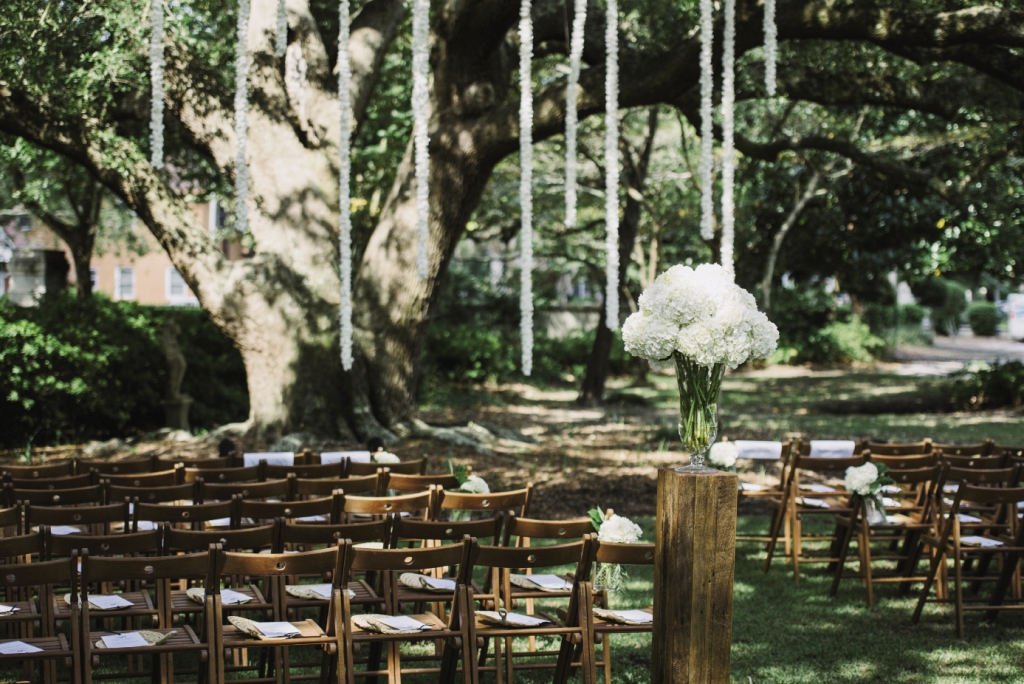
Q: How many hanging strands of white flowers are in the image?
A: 11